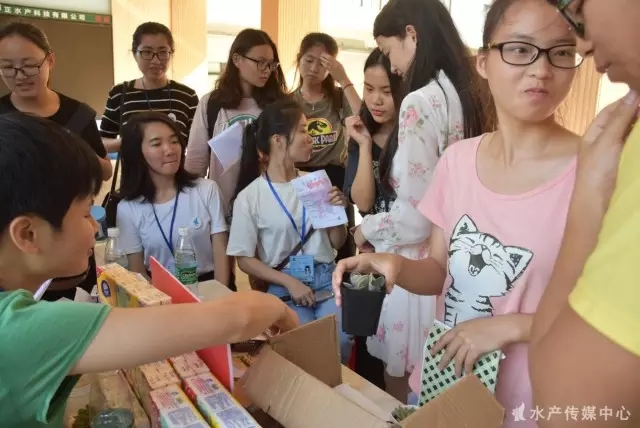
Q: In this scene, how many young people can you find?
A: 11